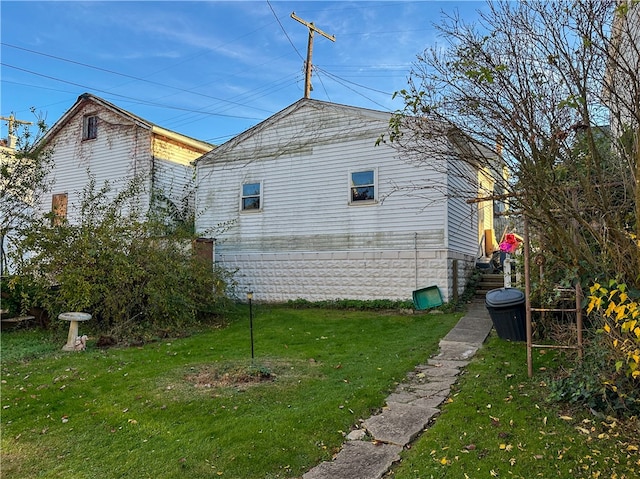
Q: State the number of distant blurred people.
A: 0